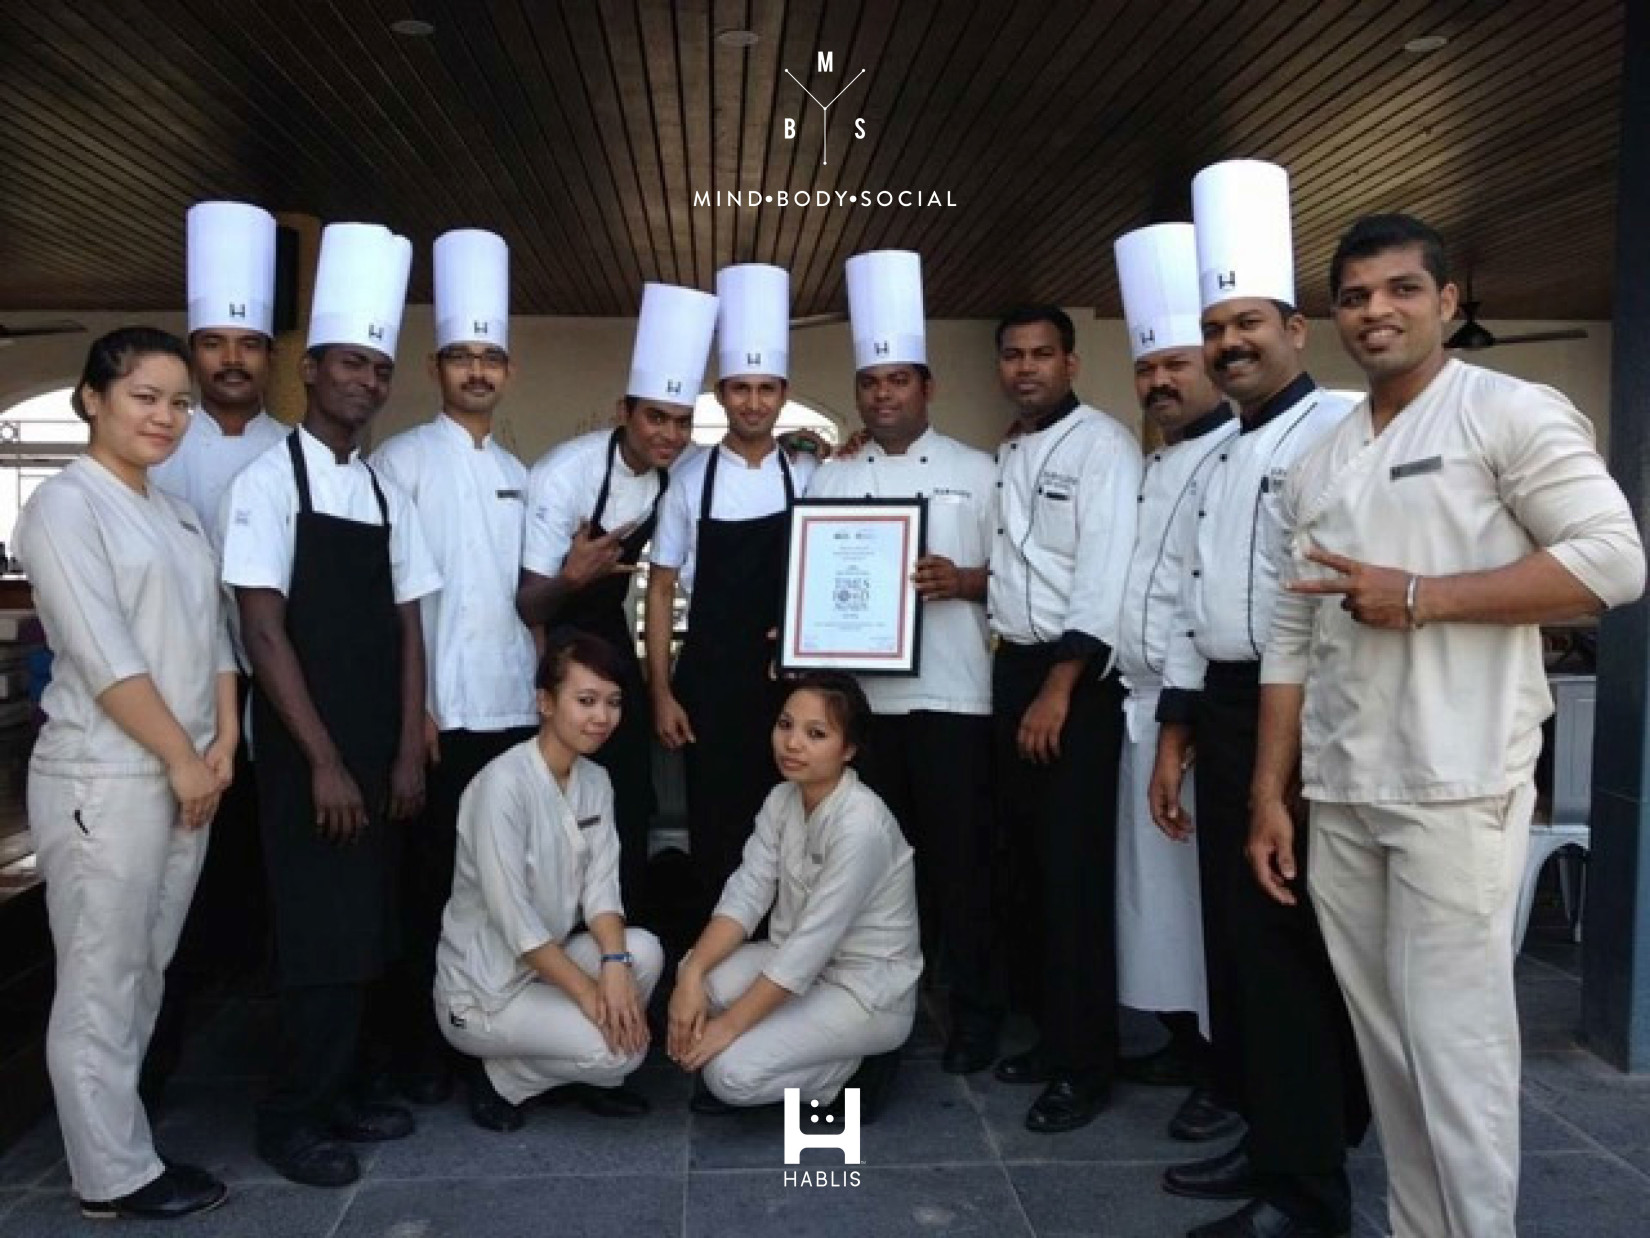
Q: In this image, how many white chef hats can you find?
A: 8